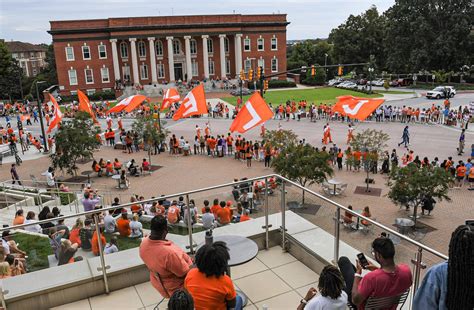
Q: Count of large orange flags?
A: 7